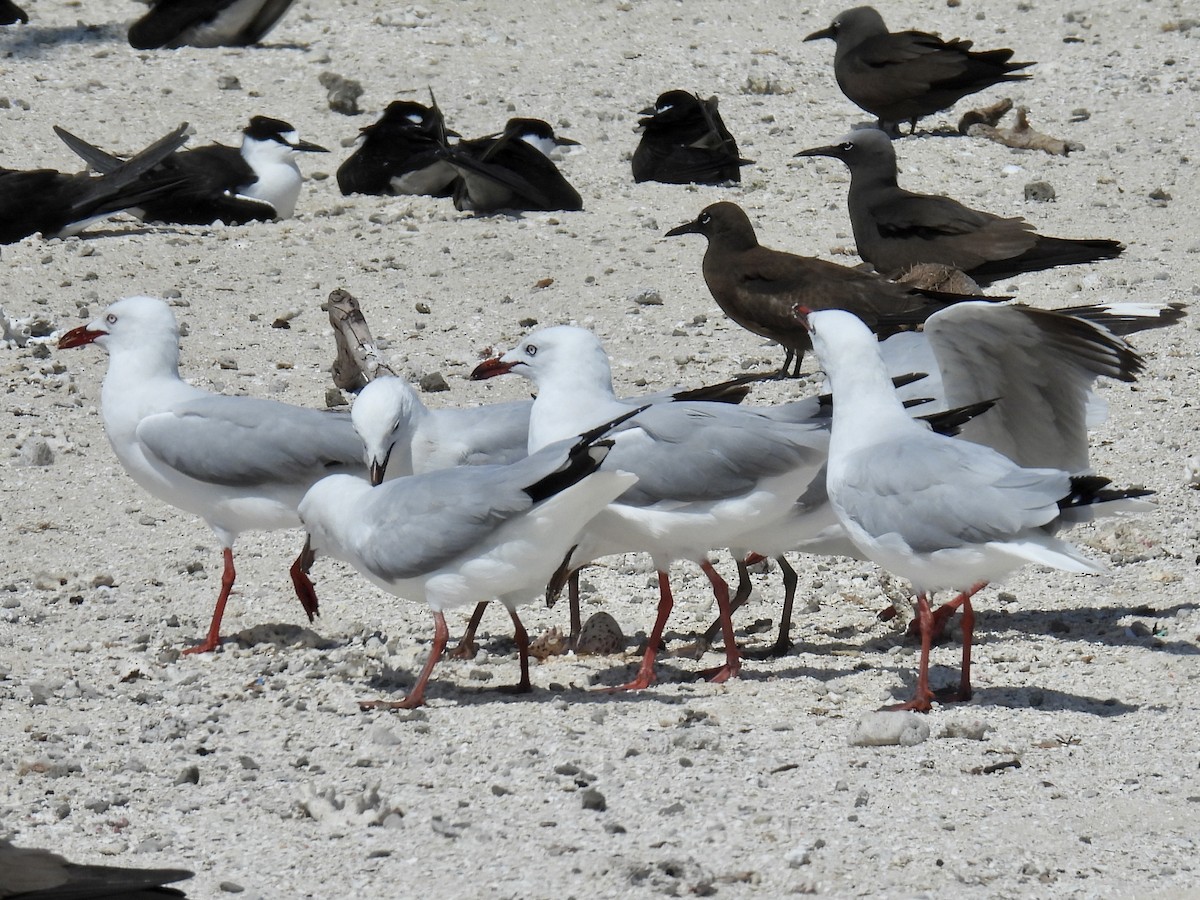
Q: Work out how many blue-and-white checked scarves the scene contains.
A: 0